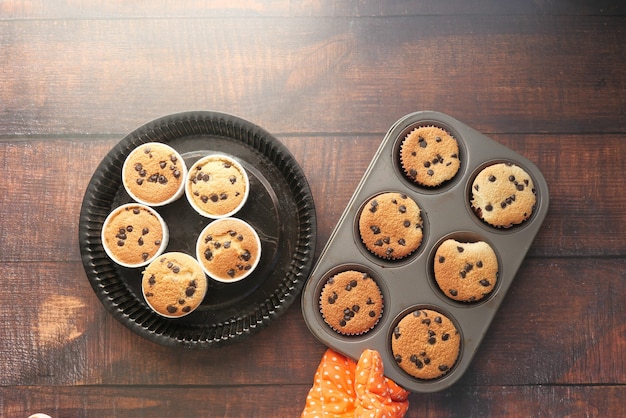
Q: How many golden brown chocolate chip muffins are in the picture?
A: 11